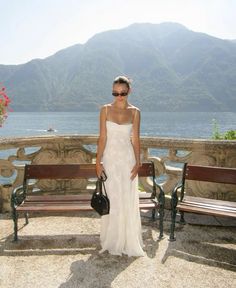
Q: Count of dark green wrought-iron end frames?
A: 3